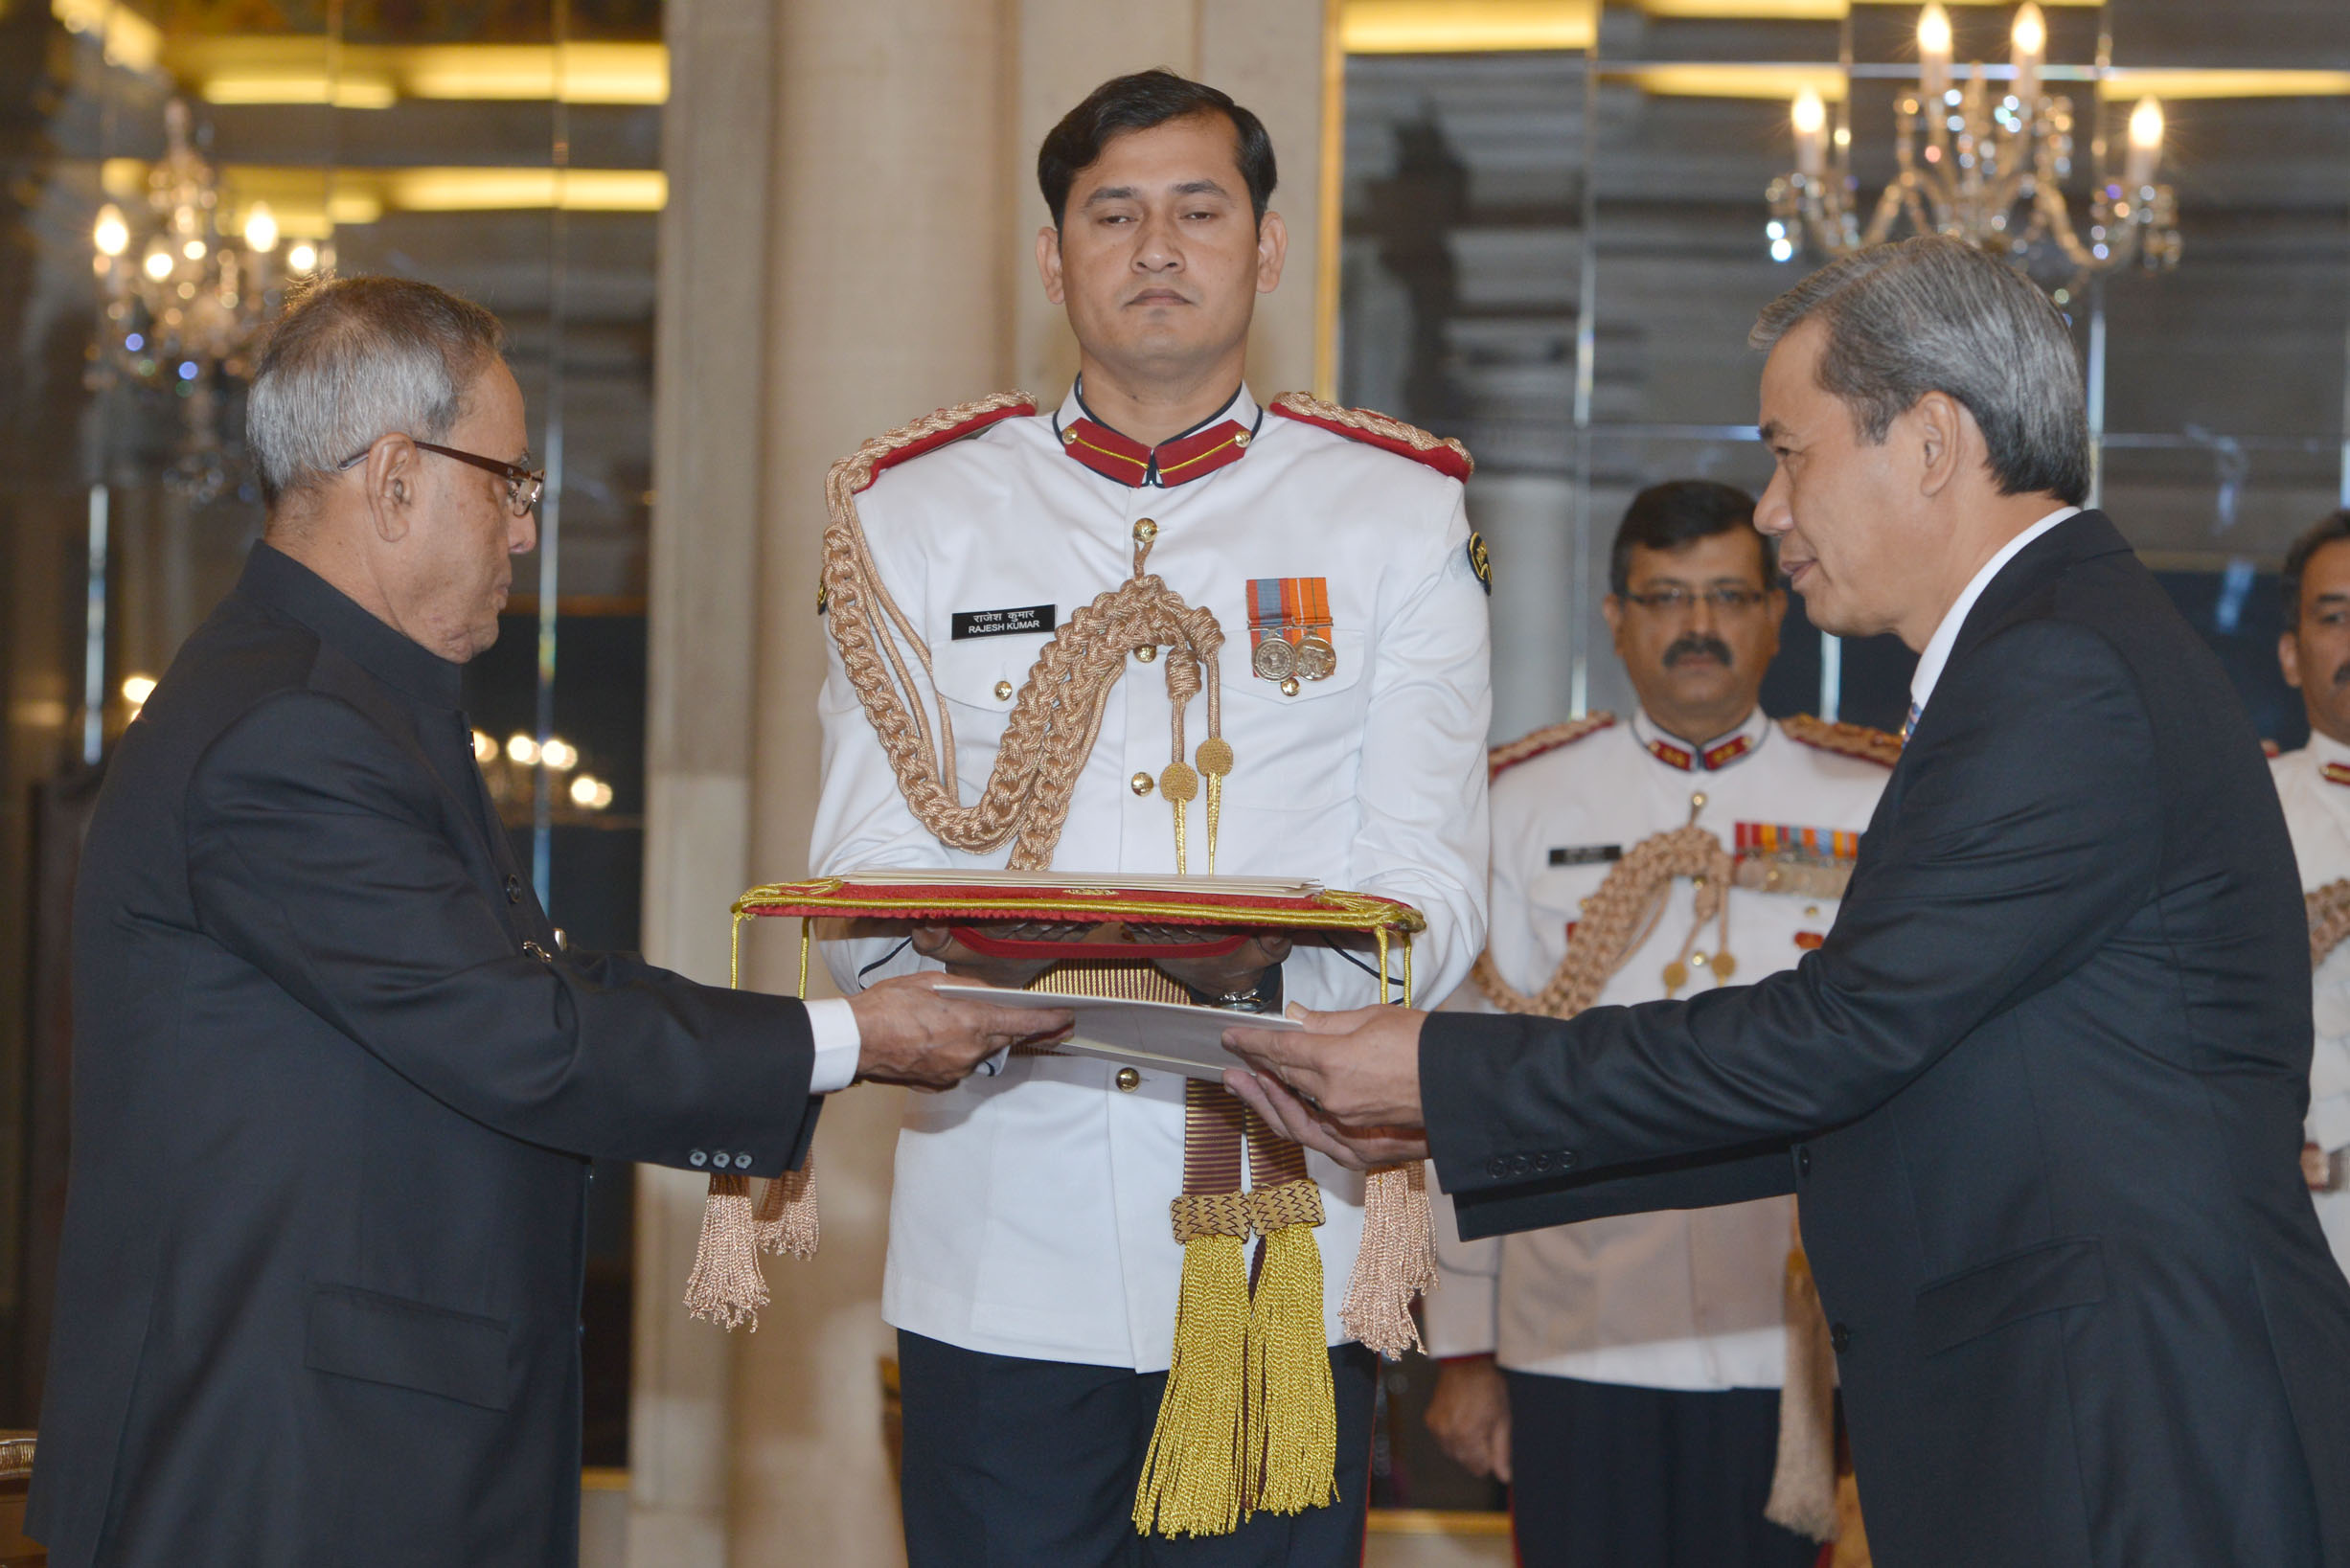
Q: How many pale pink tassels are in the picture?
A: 4